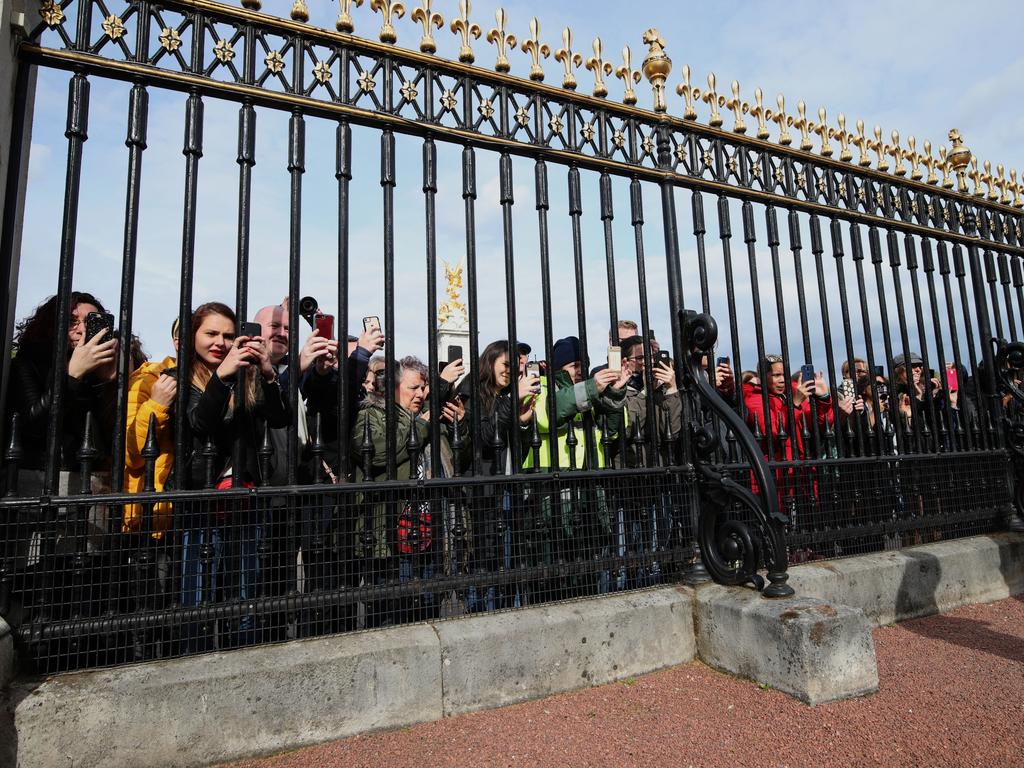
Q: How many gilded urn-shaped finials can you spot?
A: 2